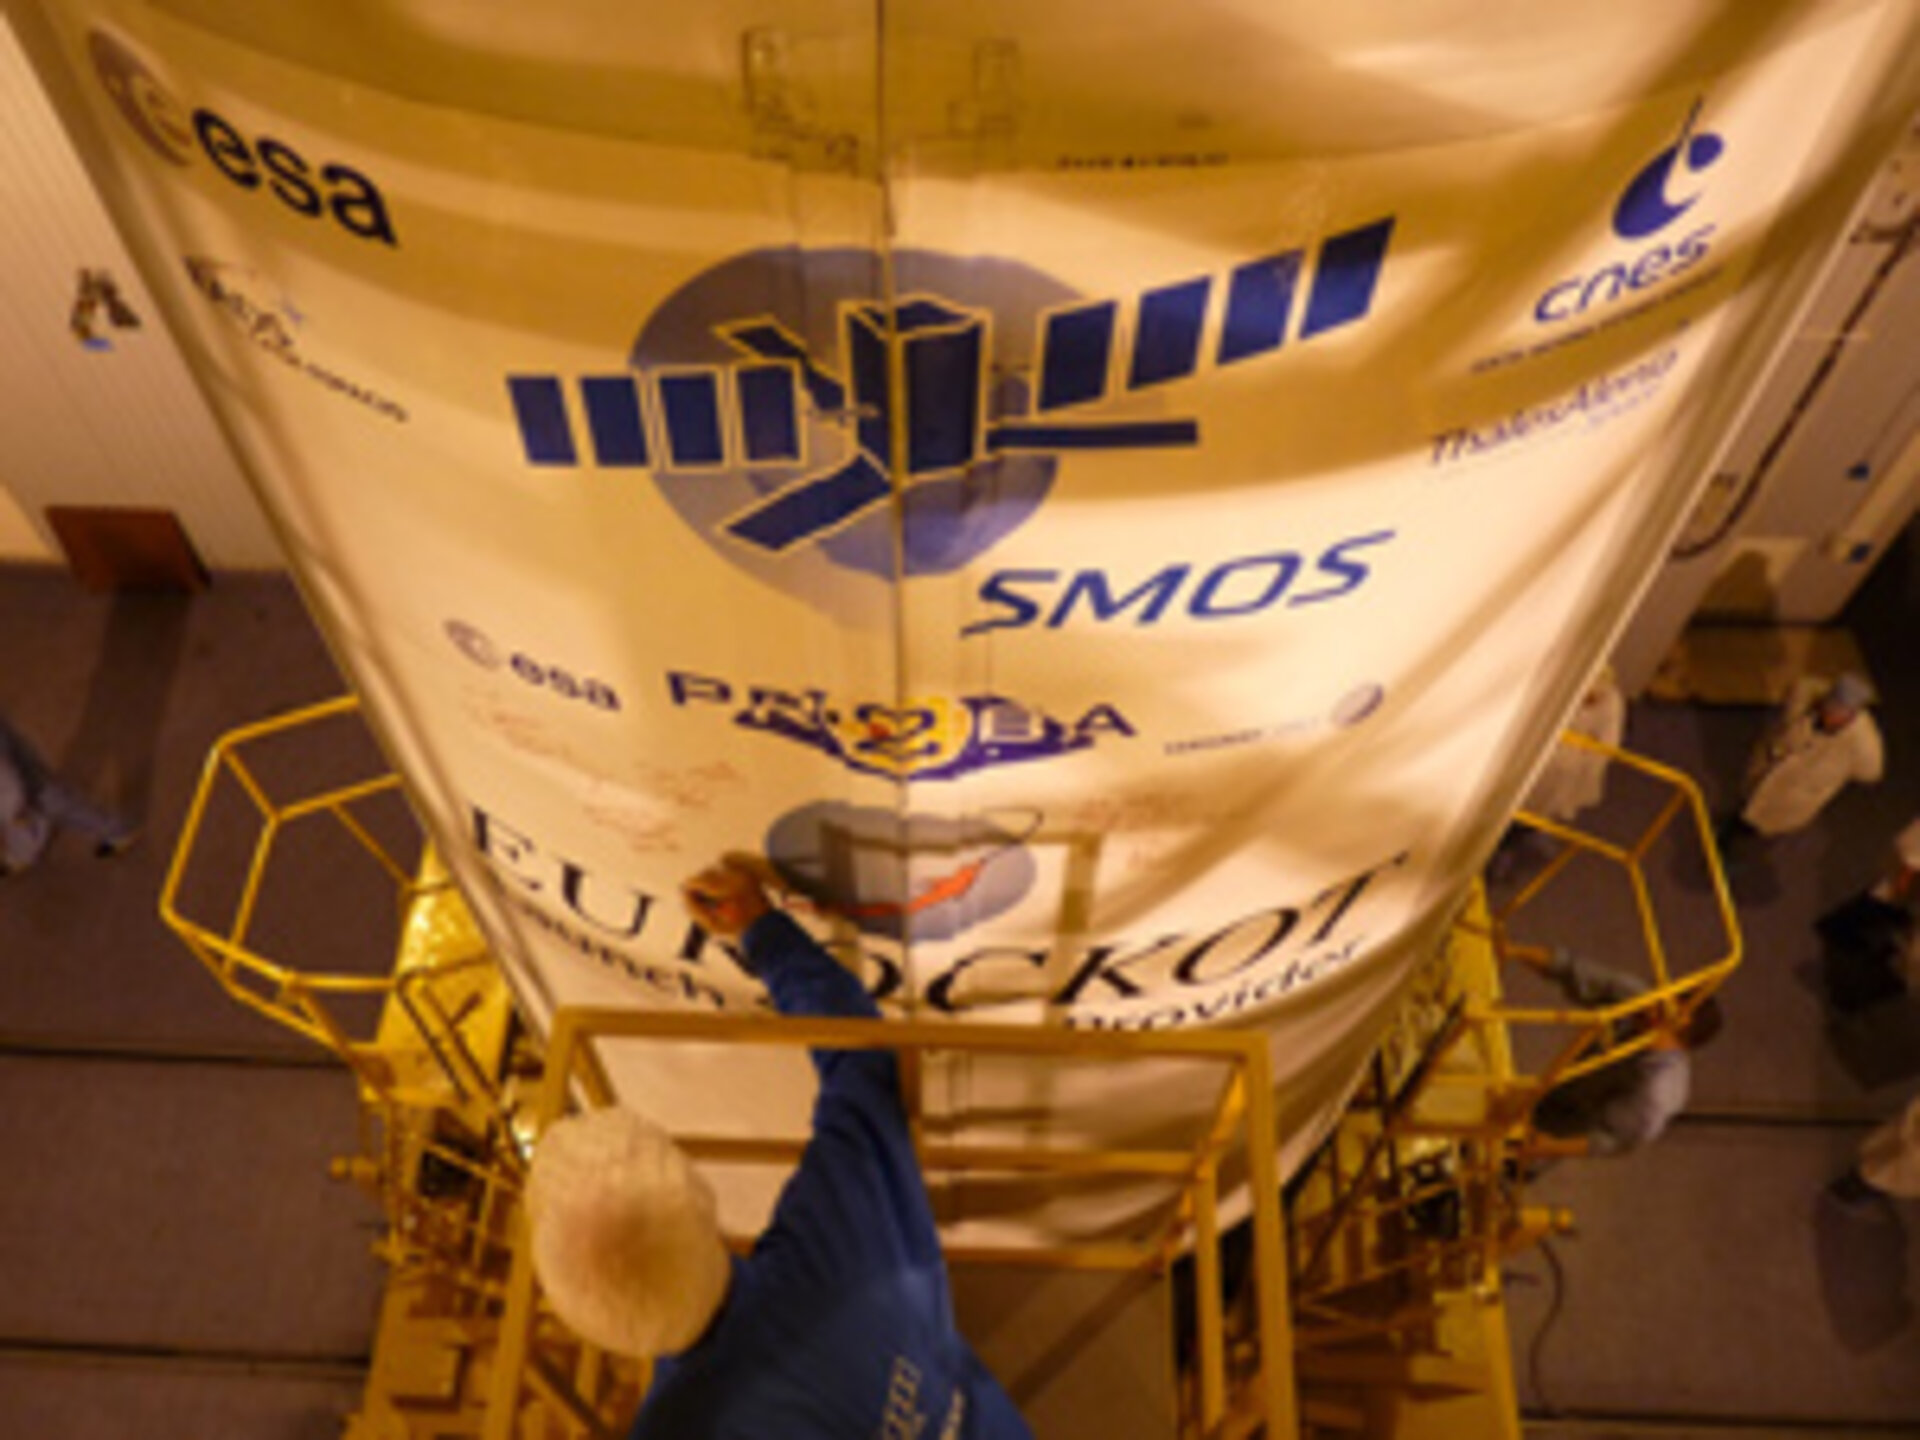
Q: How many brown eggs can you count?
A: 0